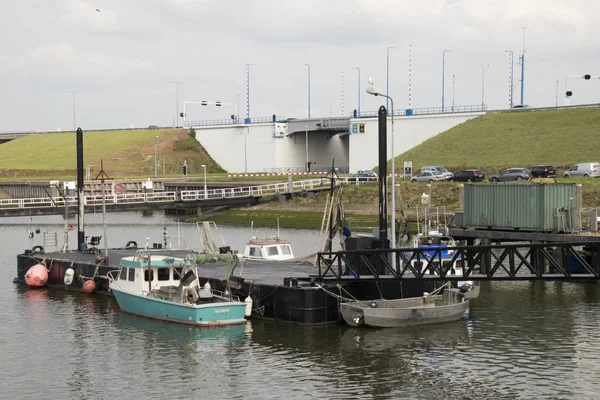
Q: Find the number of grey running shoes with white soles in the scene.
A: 0